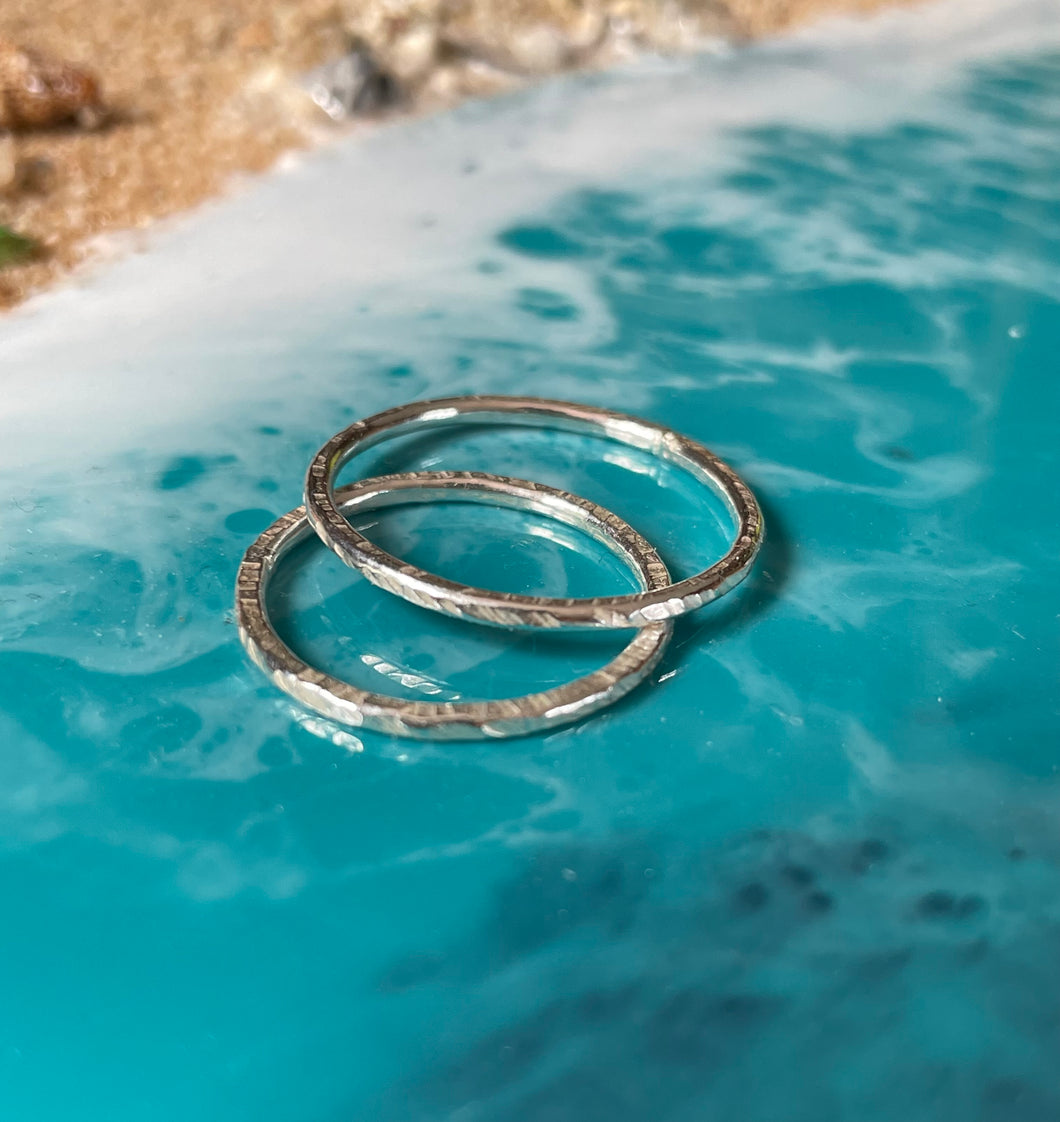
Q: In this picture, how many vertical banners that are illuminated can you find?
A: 0